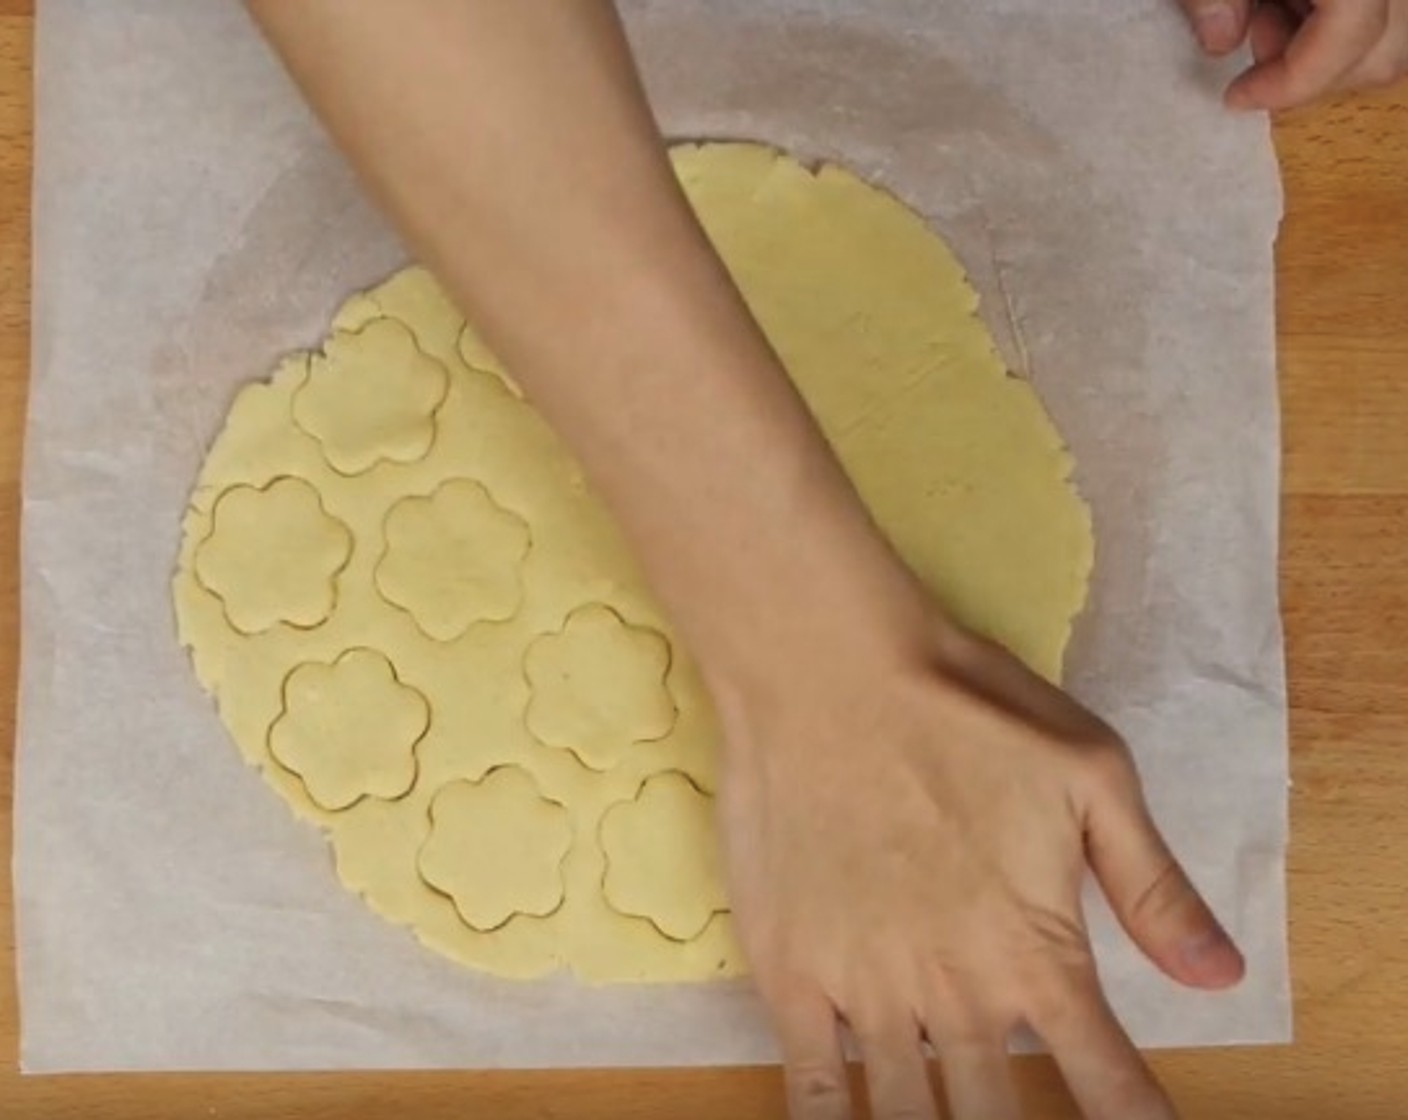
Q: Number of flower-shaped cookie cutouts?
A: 8